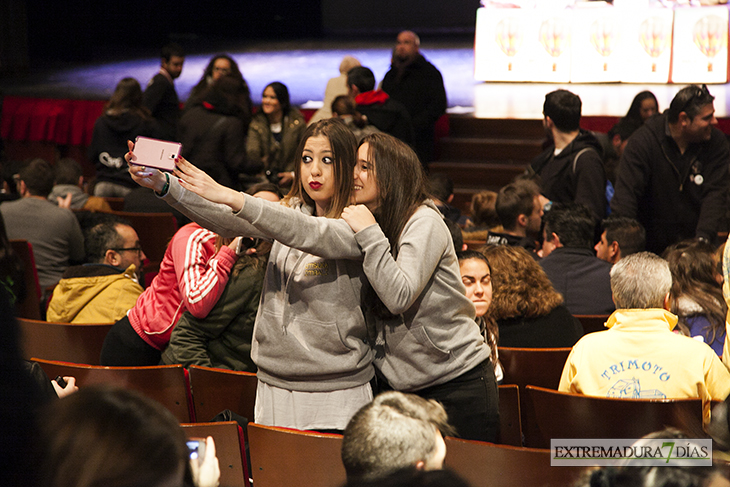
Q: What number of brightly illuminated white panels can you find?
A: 5